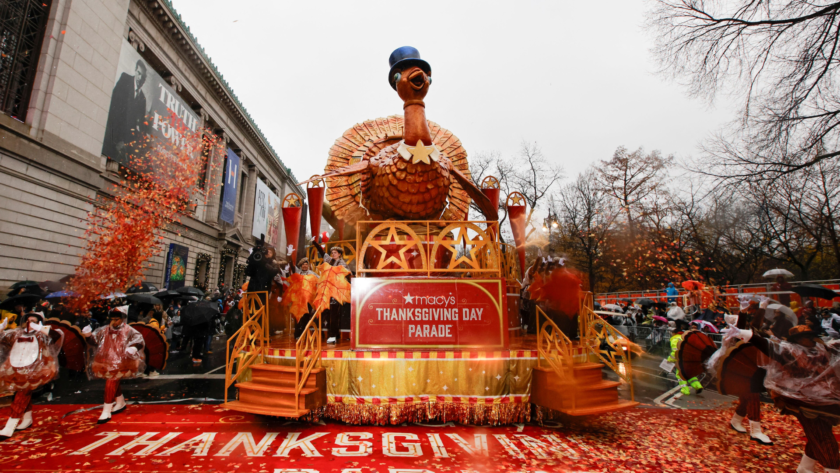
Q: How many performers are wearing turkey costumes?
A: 4